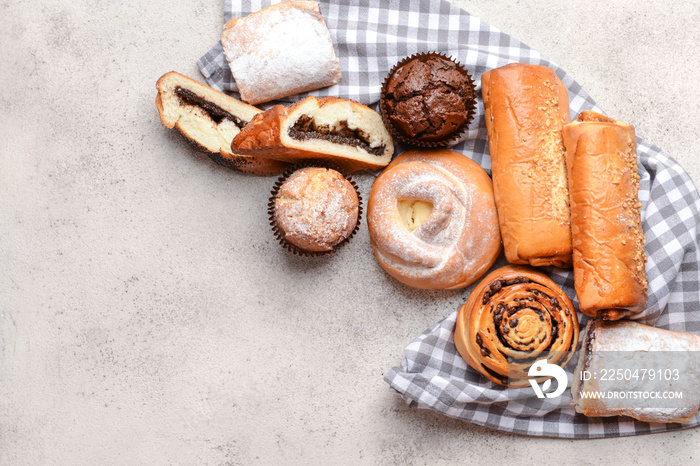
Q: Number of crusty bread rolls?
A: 2